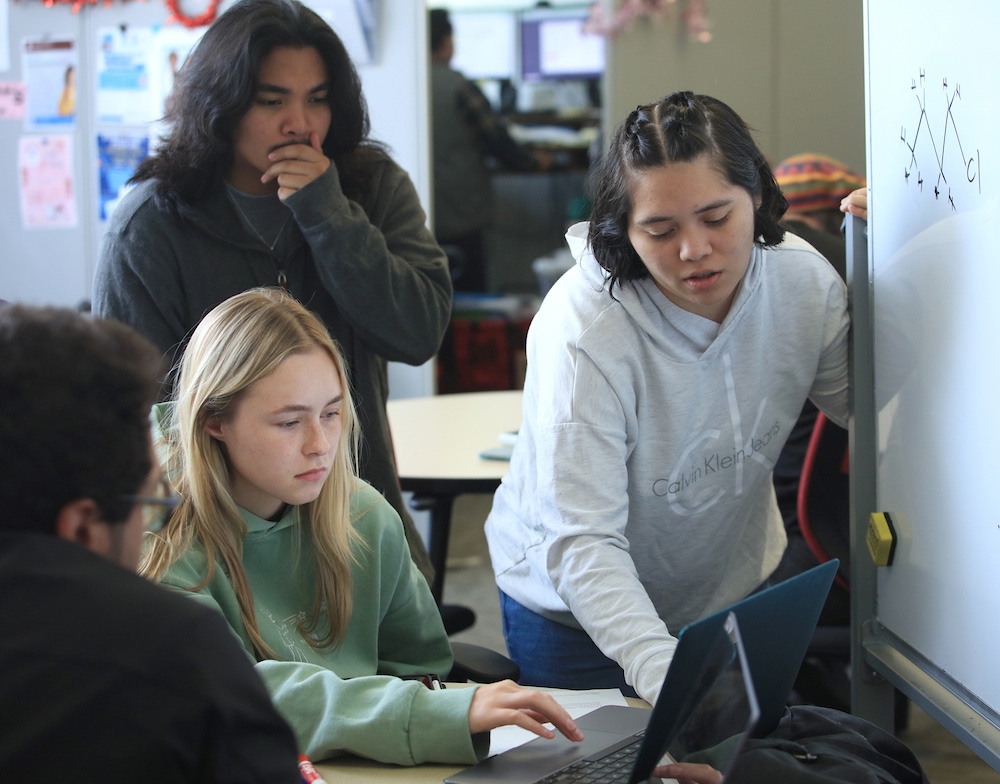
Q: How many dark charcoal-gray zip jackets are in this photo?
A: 1